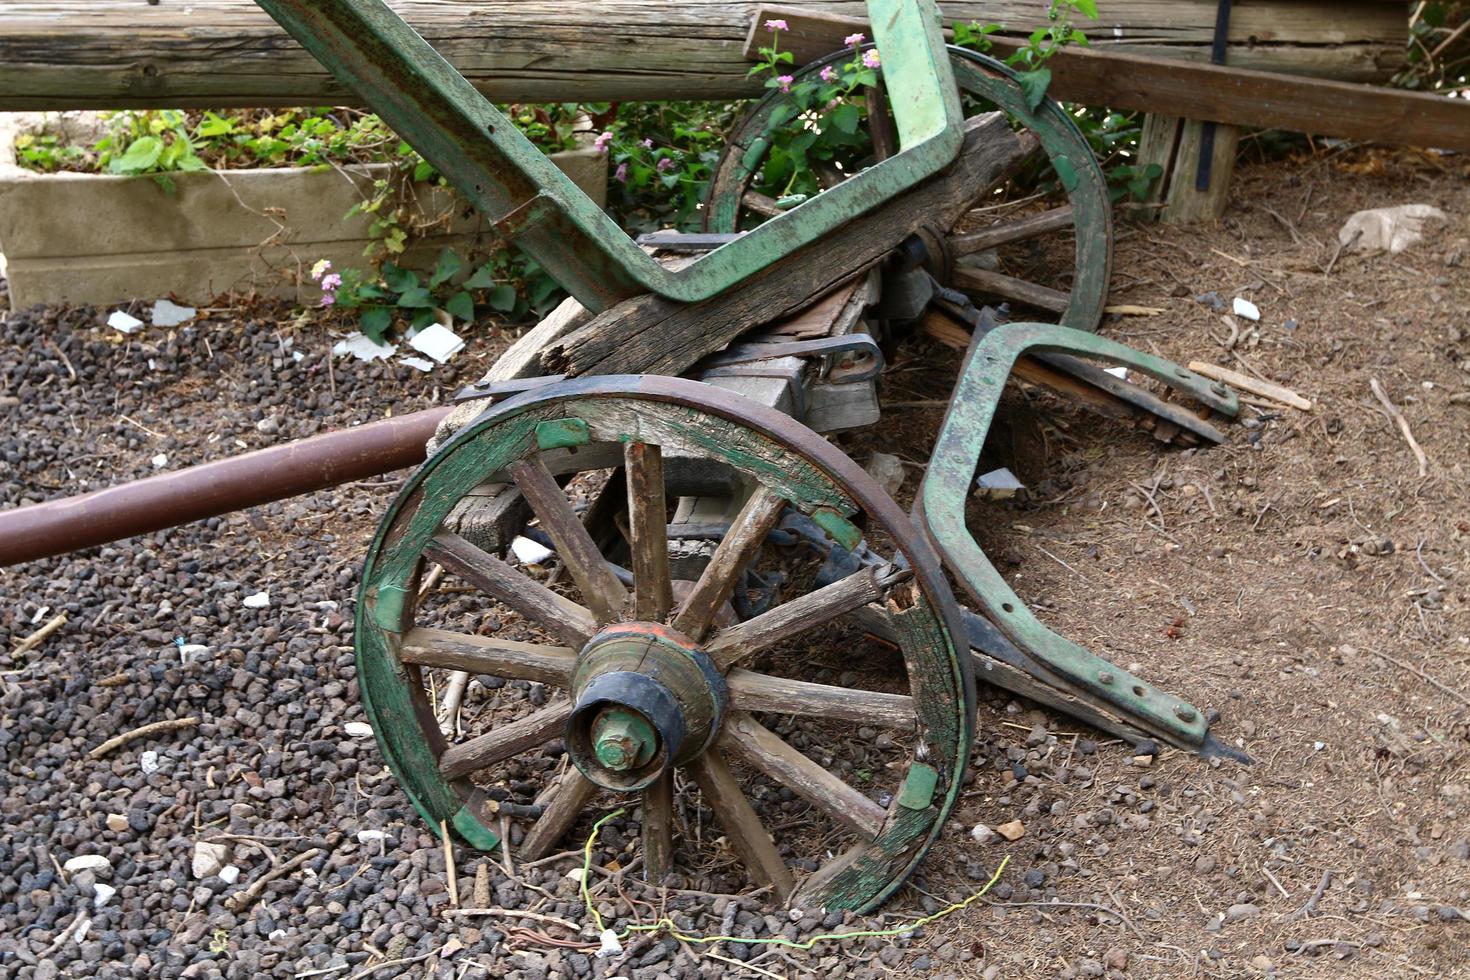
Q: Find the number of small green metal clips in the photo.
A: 7